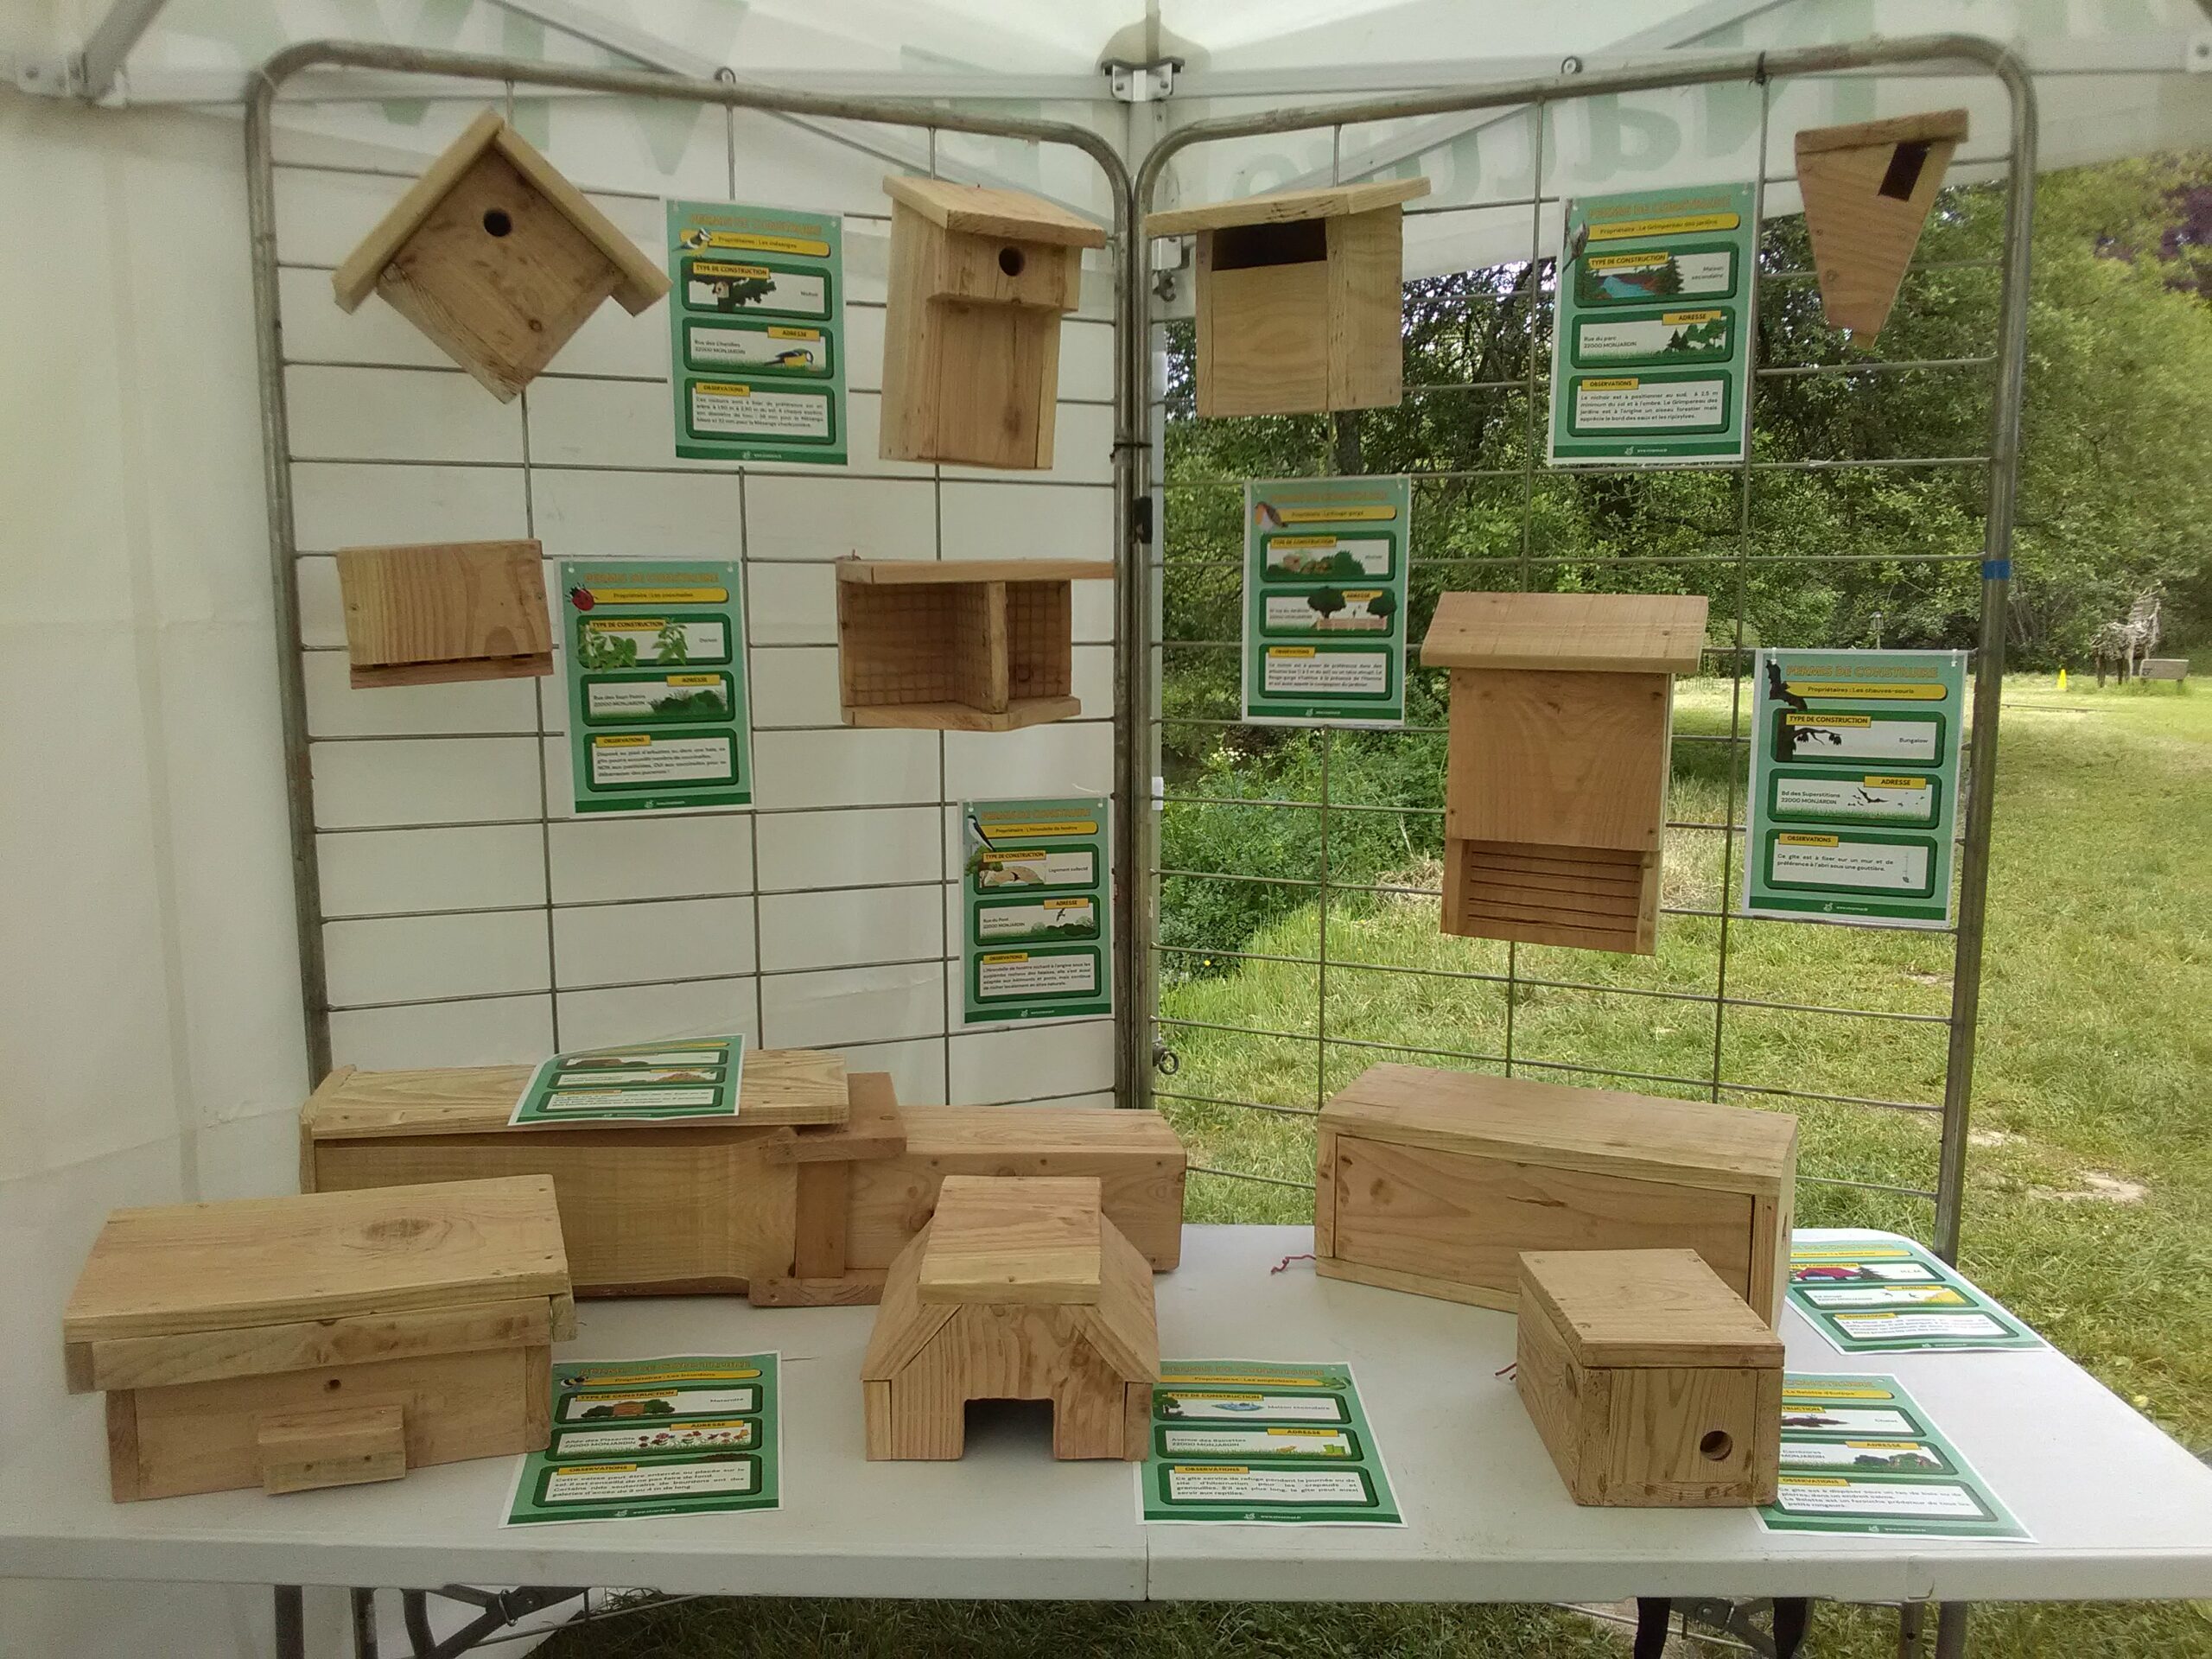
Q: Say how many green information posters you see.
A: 11